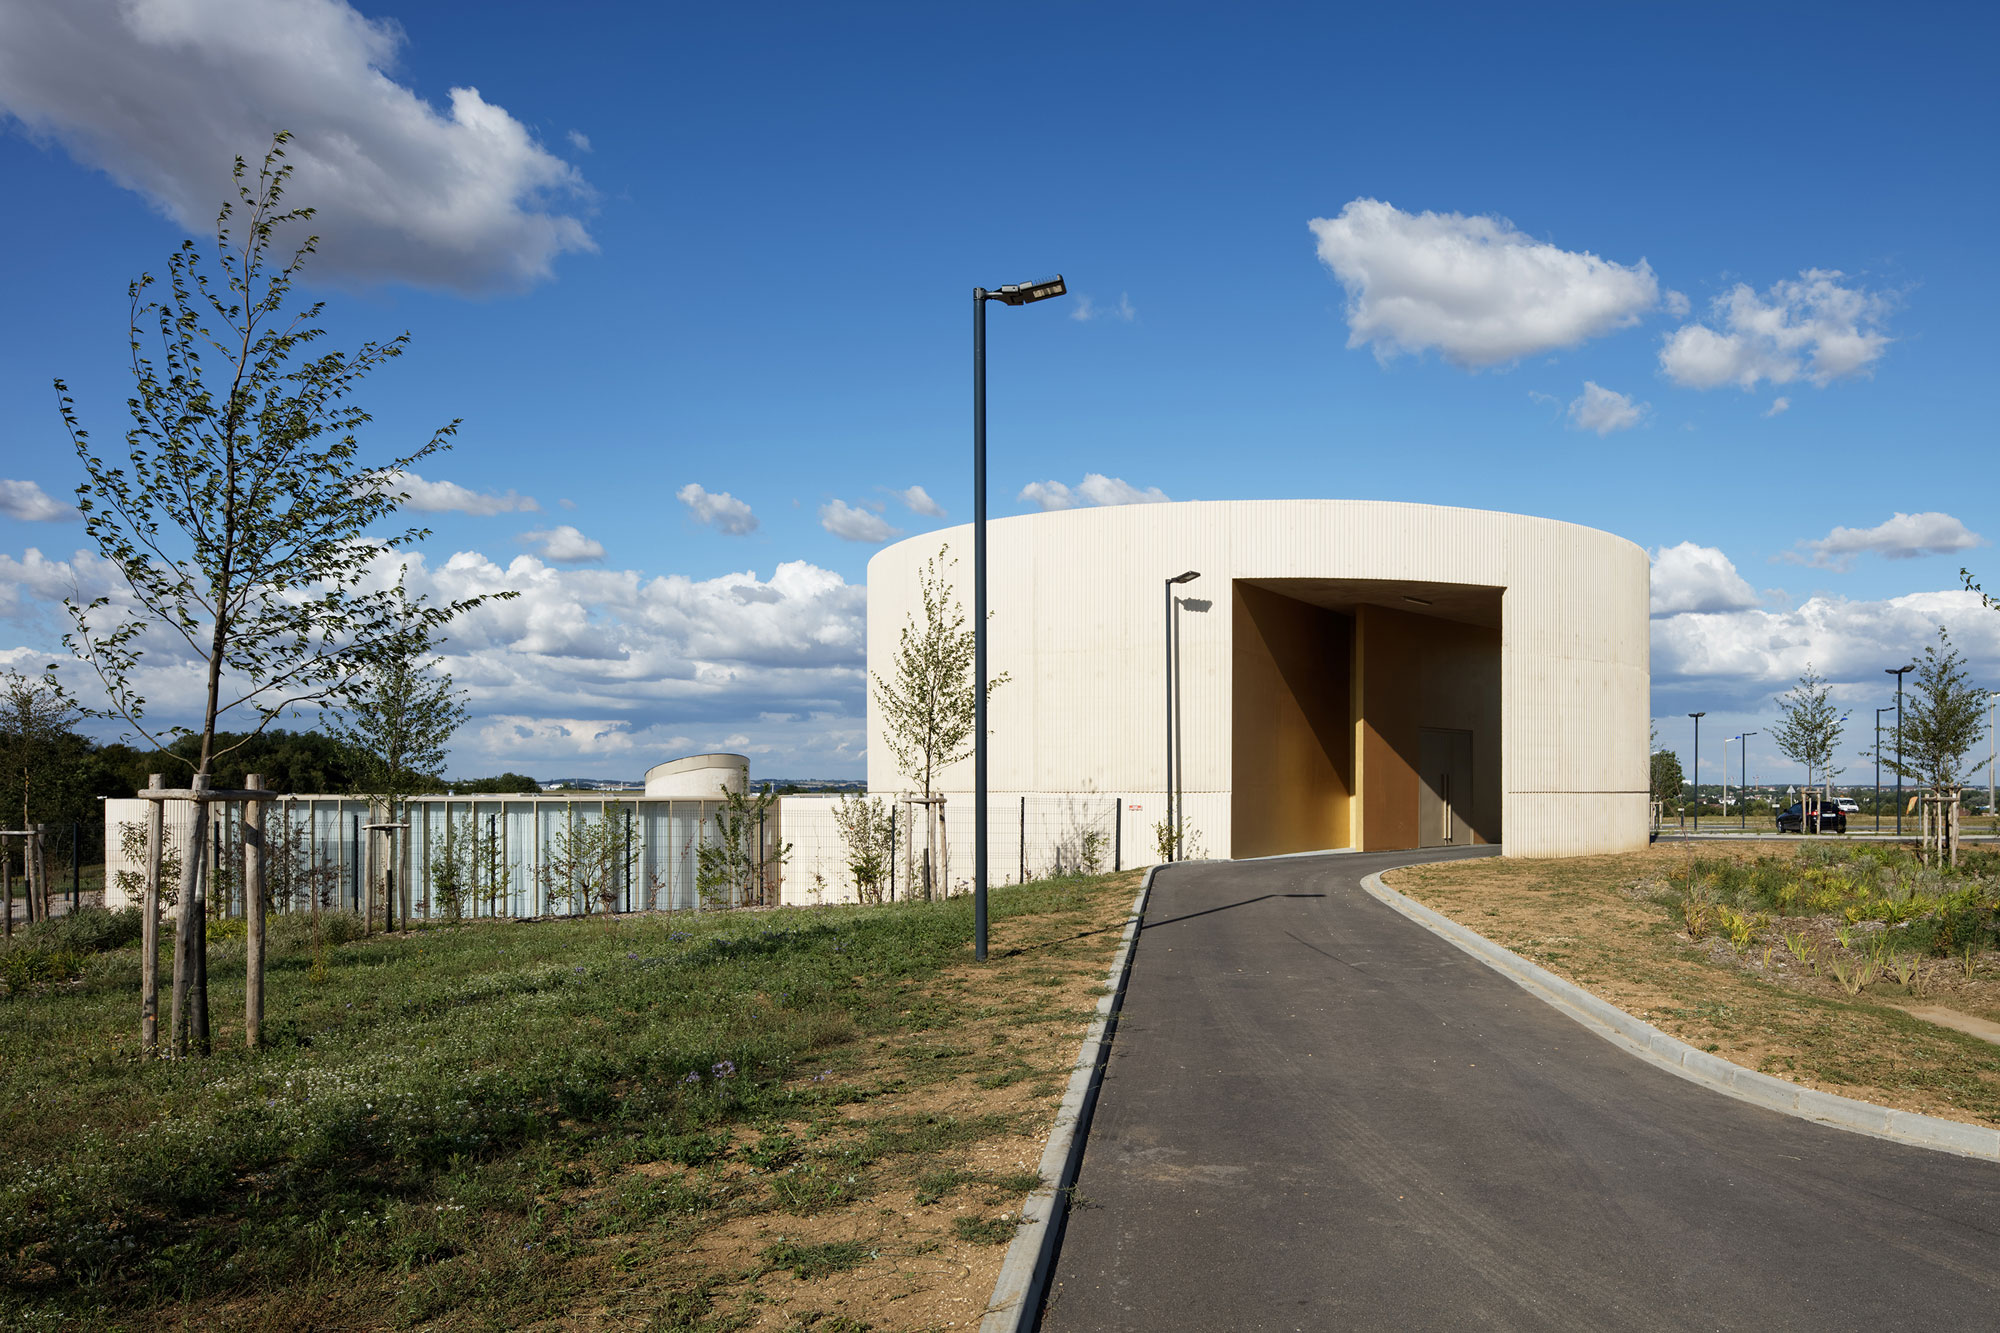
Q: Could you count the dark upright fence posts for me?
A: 9